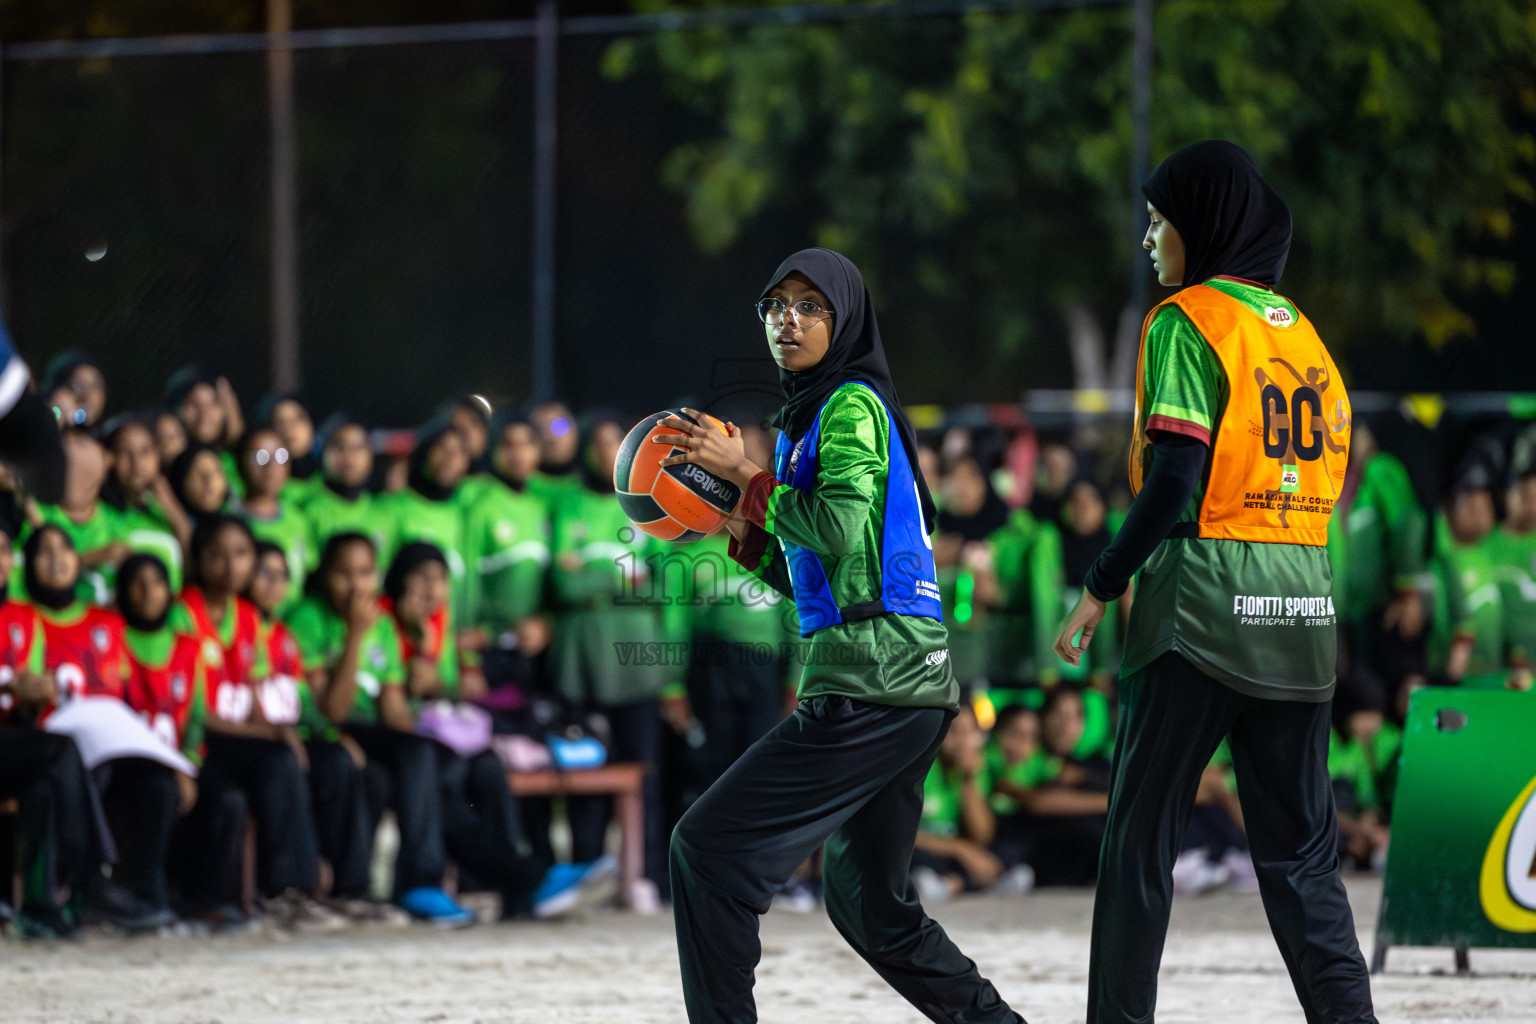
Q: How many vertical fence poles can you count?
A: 3